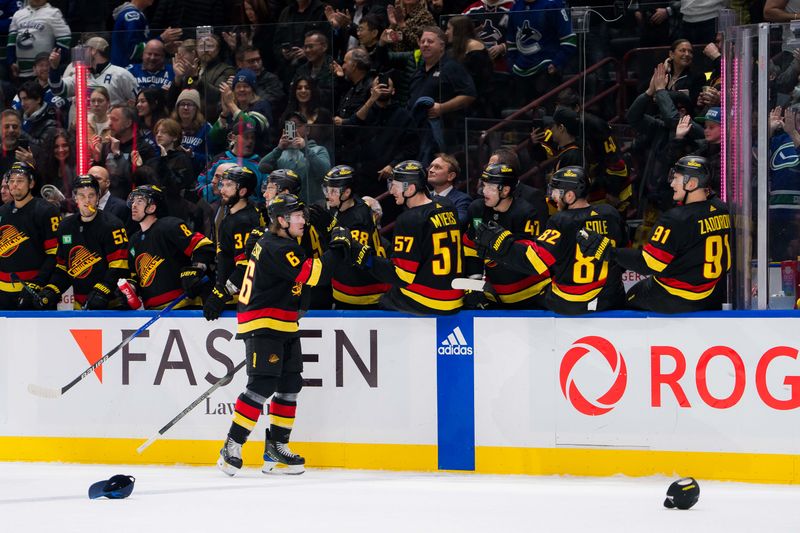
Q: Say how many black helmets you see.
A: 11